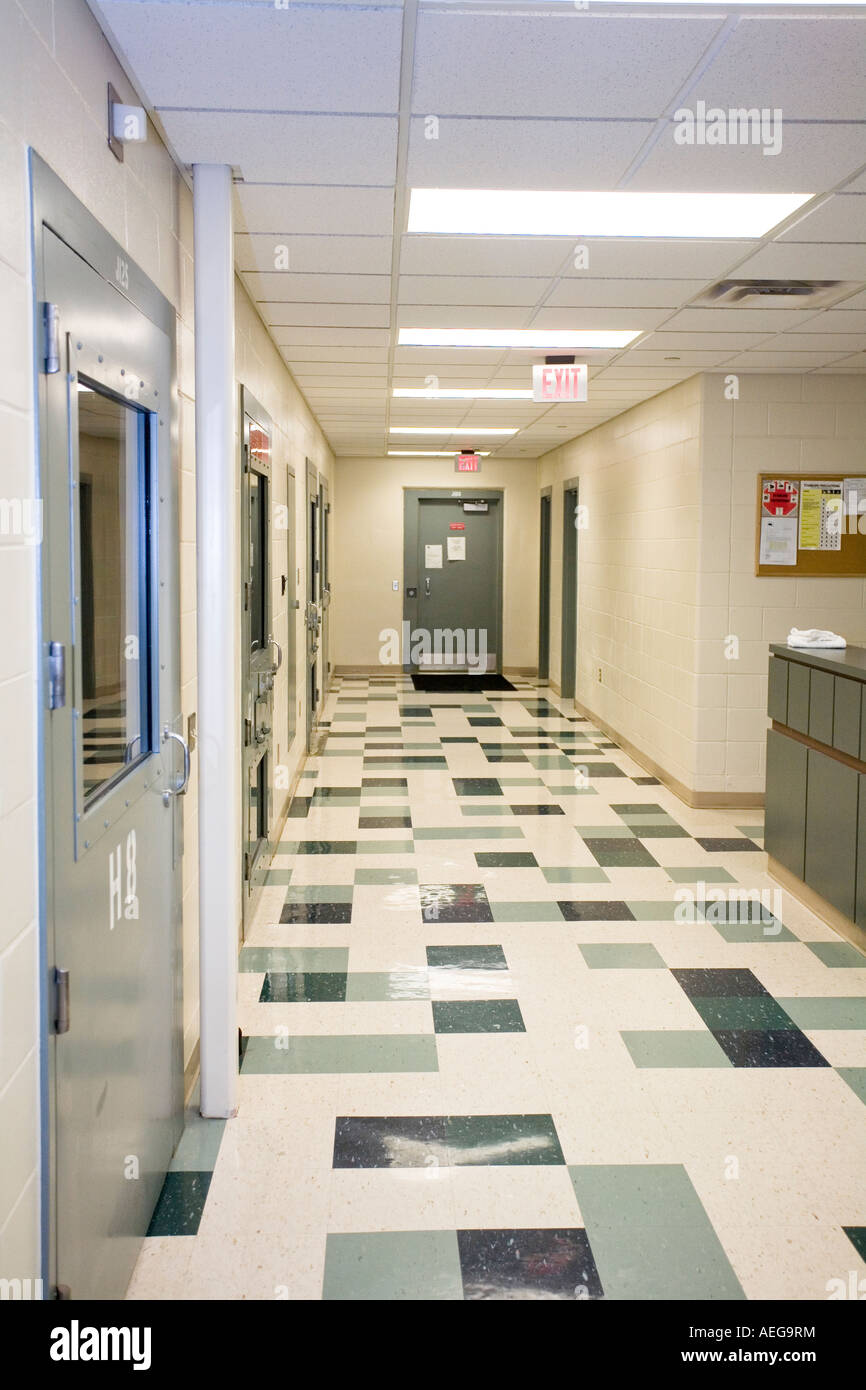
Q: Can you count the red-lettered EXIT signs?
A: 2